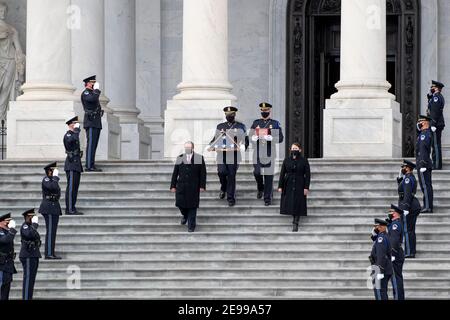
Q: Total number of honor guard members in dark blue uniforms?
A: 12